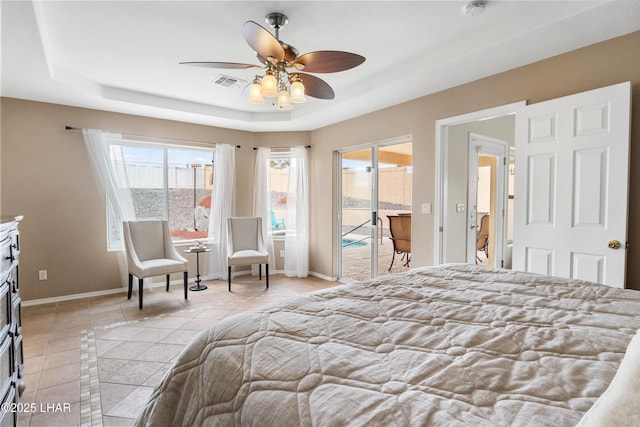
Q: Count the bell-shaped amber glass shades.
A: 4